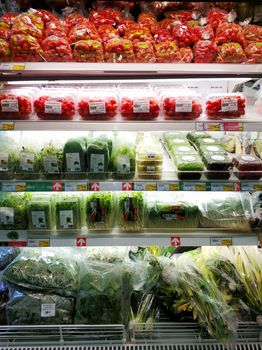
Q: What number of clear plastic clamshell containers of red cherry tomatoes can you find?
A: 6